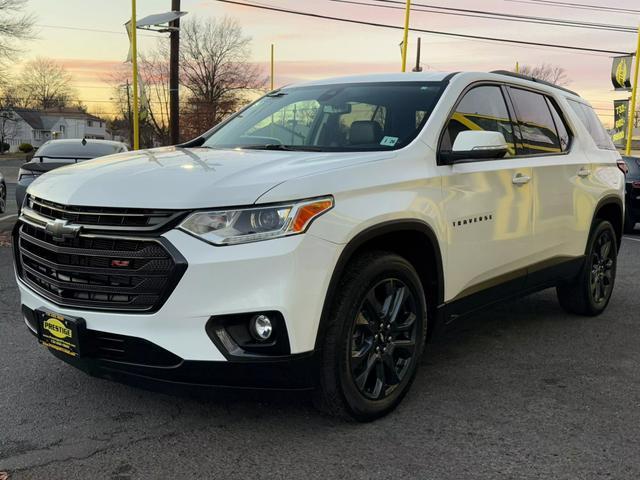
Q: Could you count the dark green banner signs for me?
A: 2